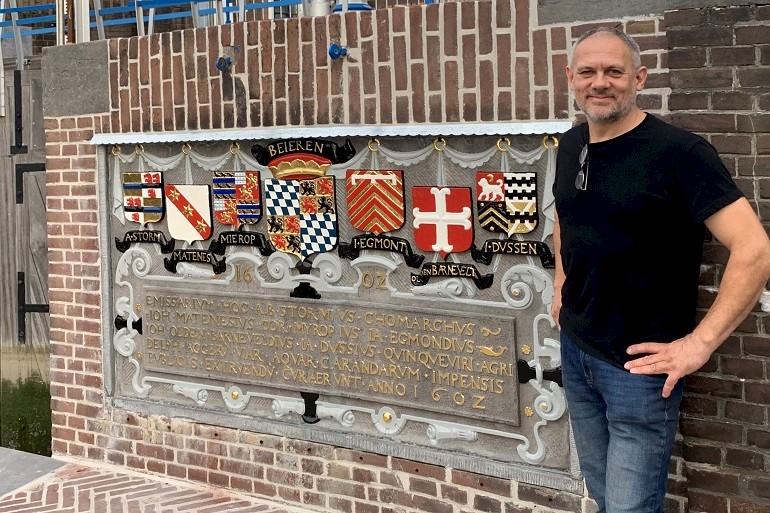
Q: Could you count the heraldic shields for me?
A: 7